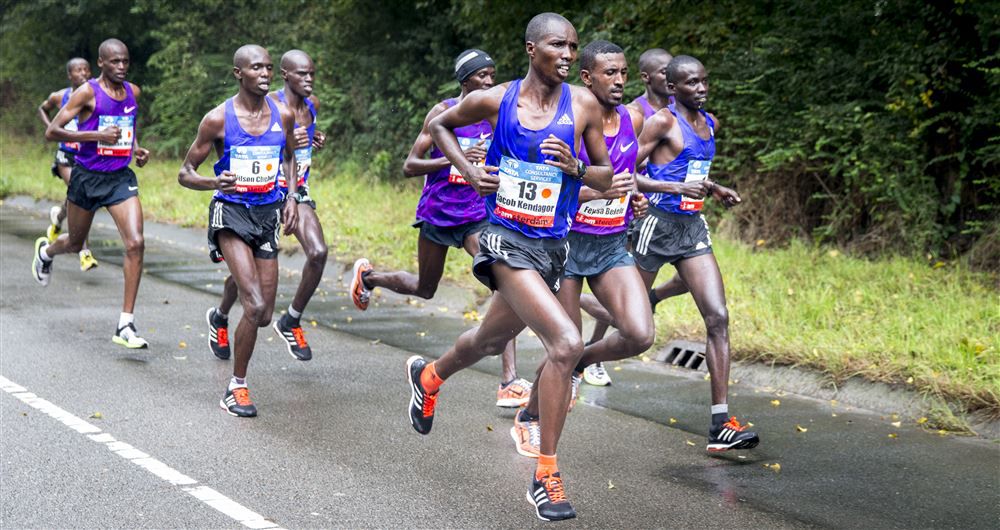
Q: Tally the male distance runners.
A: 9